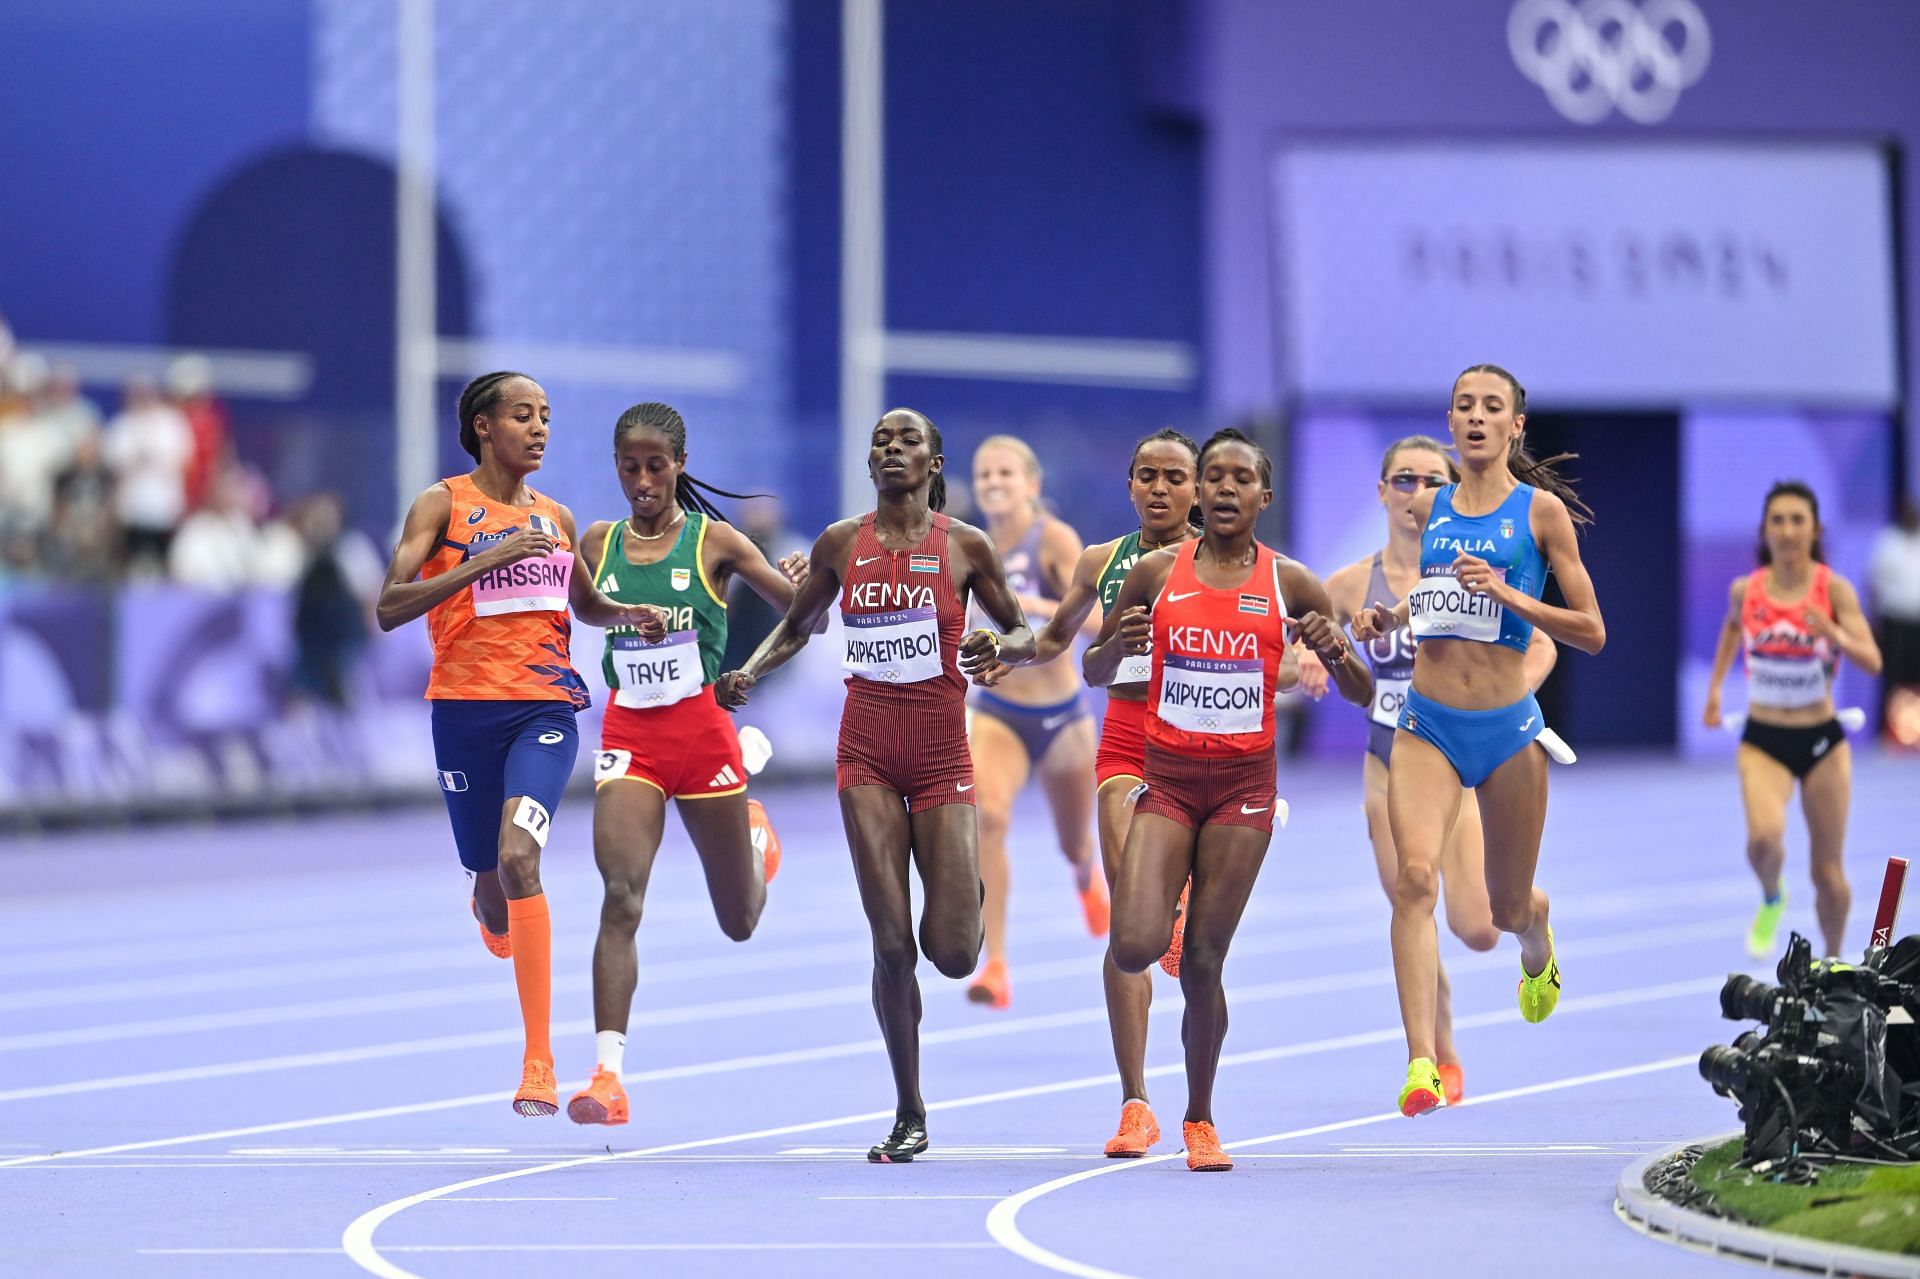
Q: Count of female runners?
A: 9